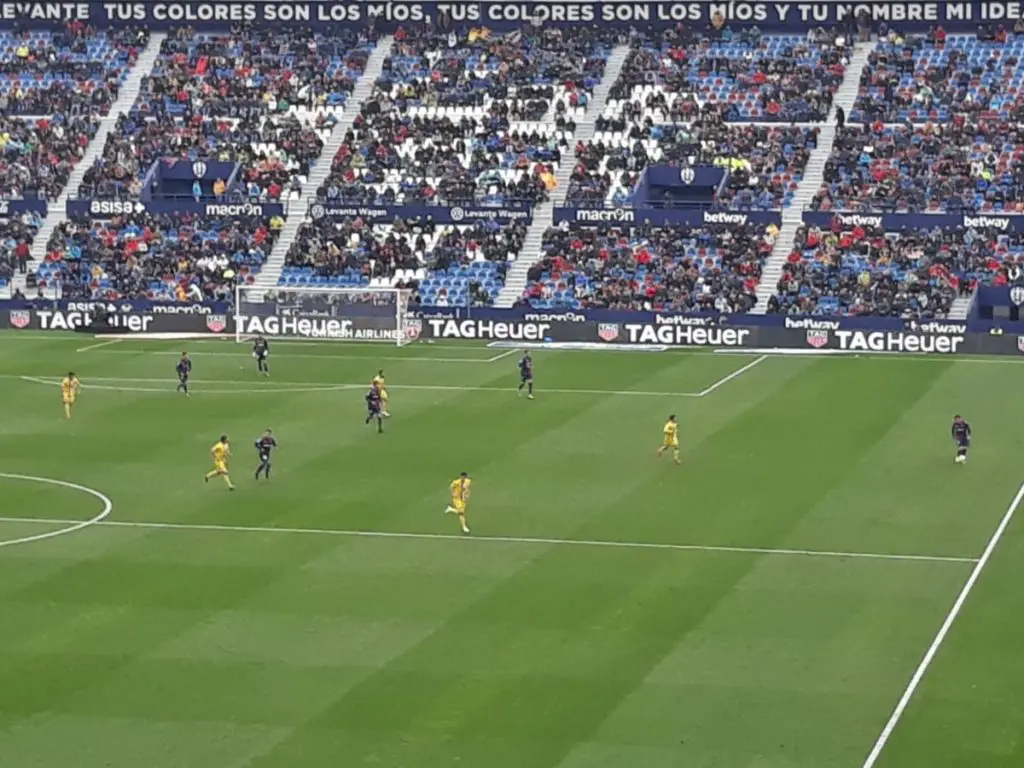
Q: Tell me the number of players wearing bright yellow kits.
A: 5